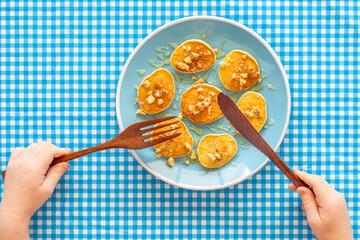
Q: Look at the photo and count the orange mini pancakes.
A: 7